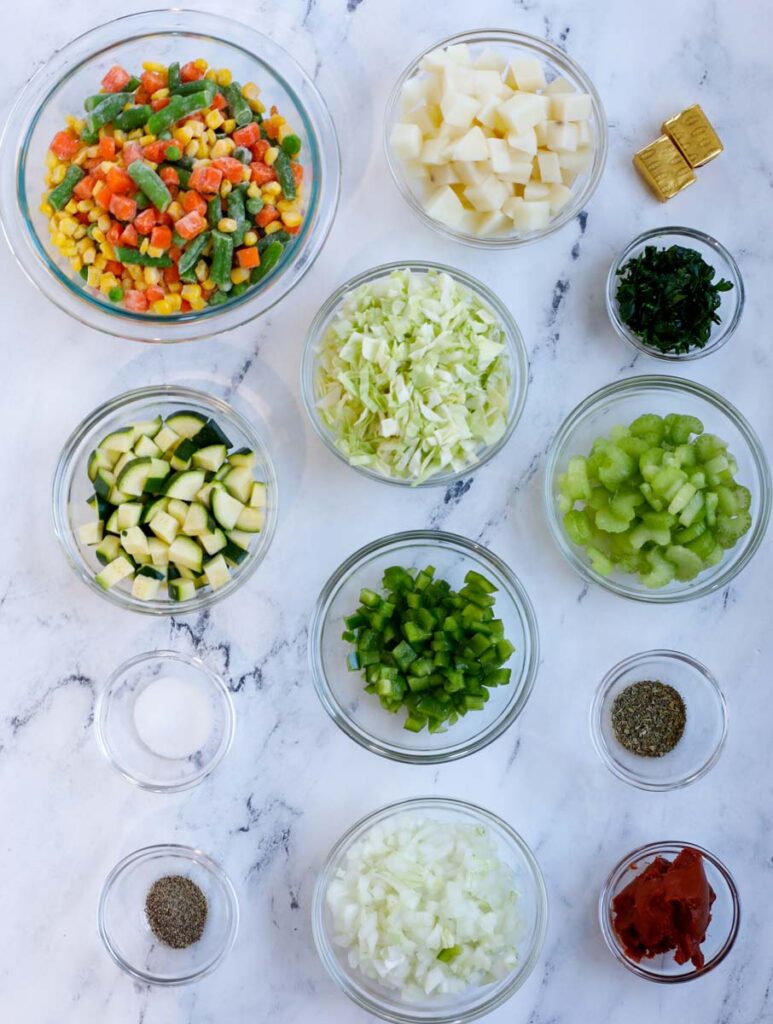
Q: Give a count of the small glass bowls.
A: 5